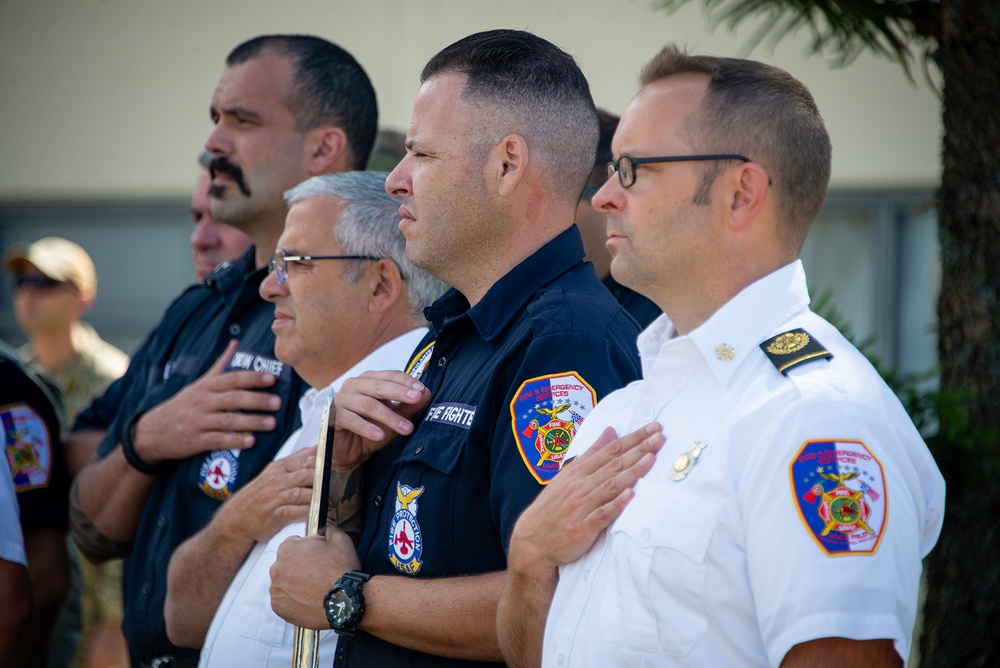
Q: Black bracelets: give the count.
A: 1